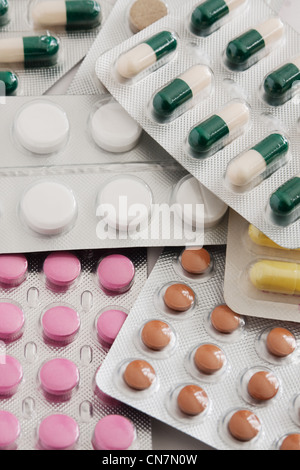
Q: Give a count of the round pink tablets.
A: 11